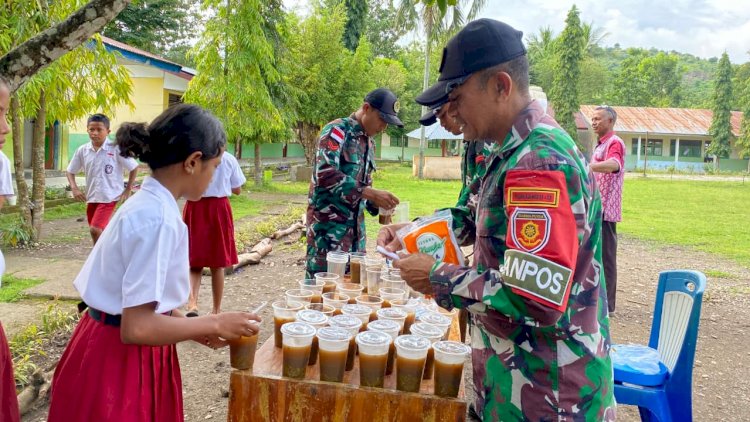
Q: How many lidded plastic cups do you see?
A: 12